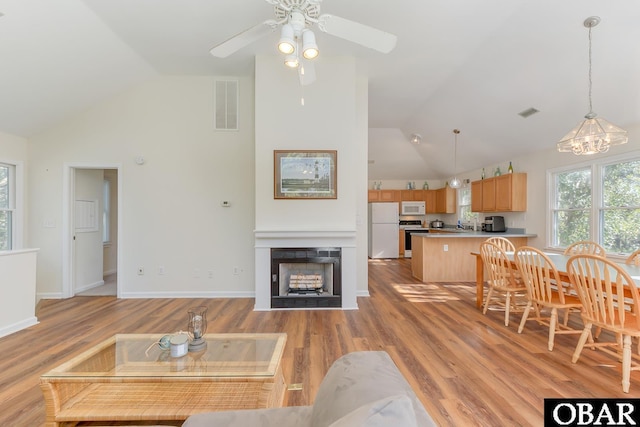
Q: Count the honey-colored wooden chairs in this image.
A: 6